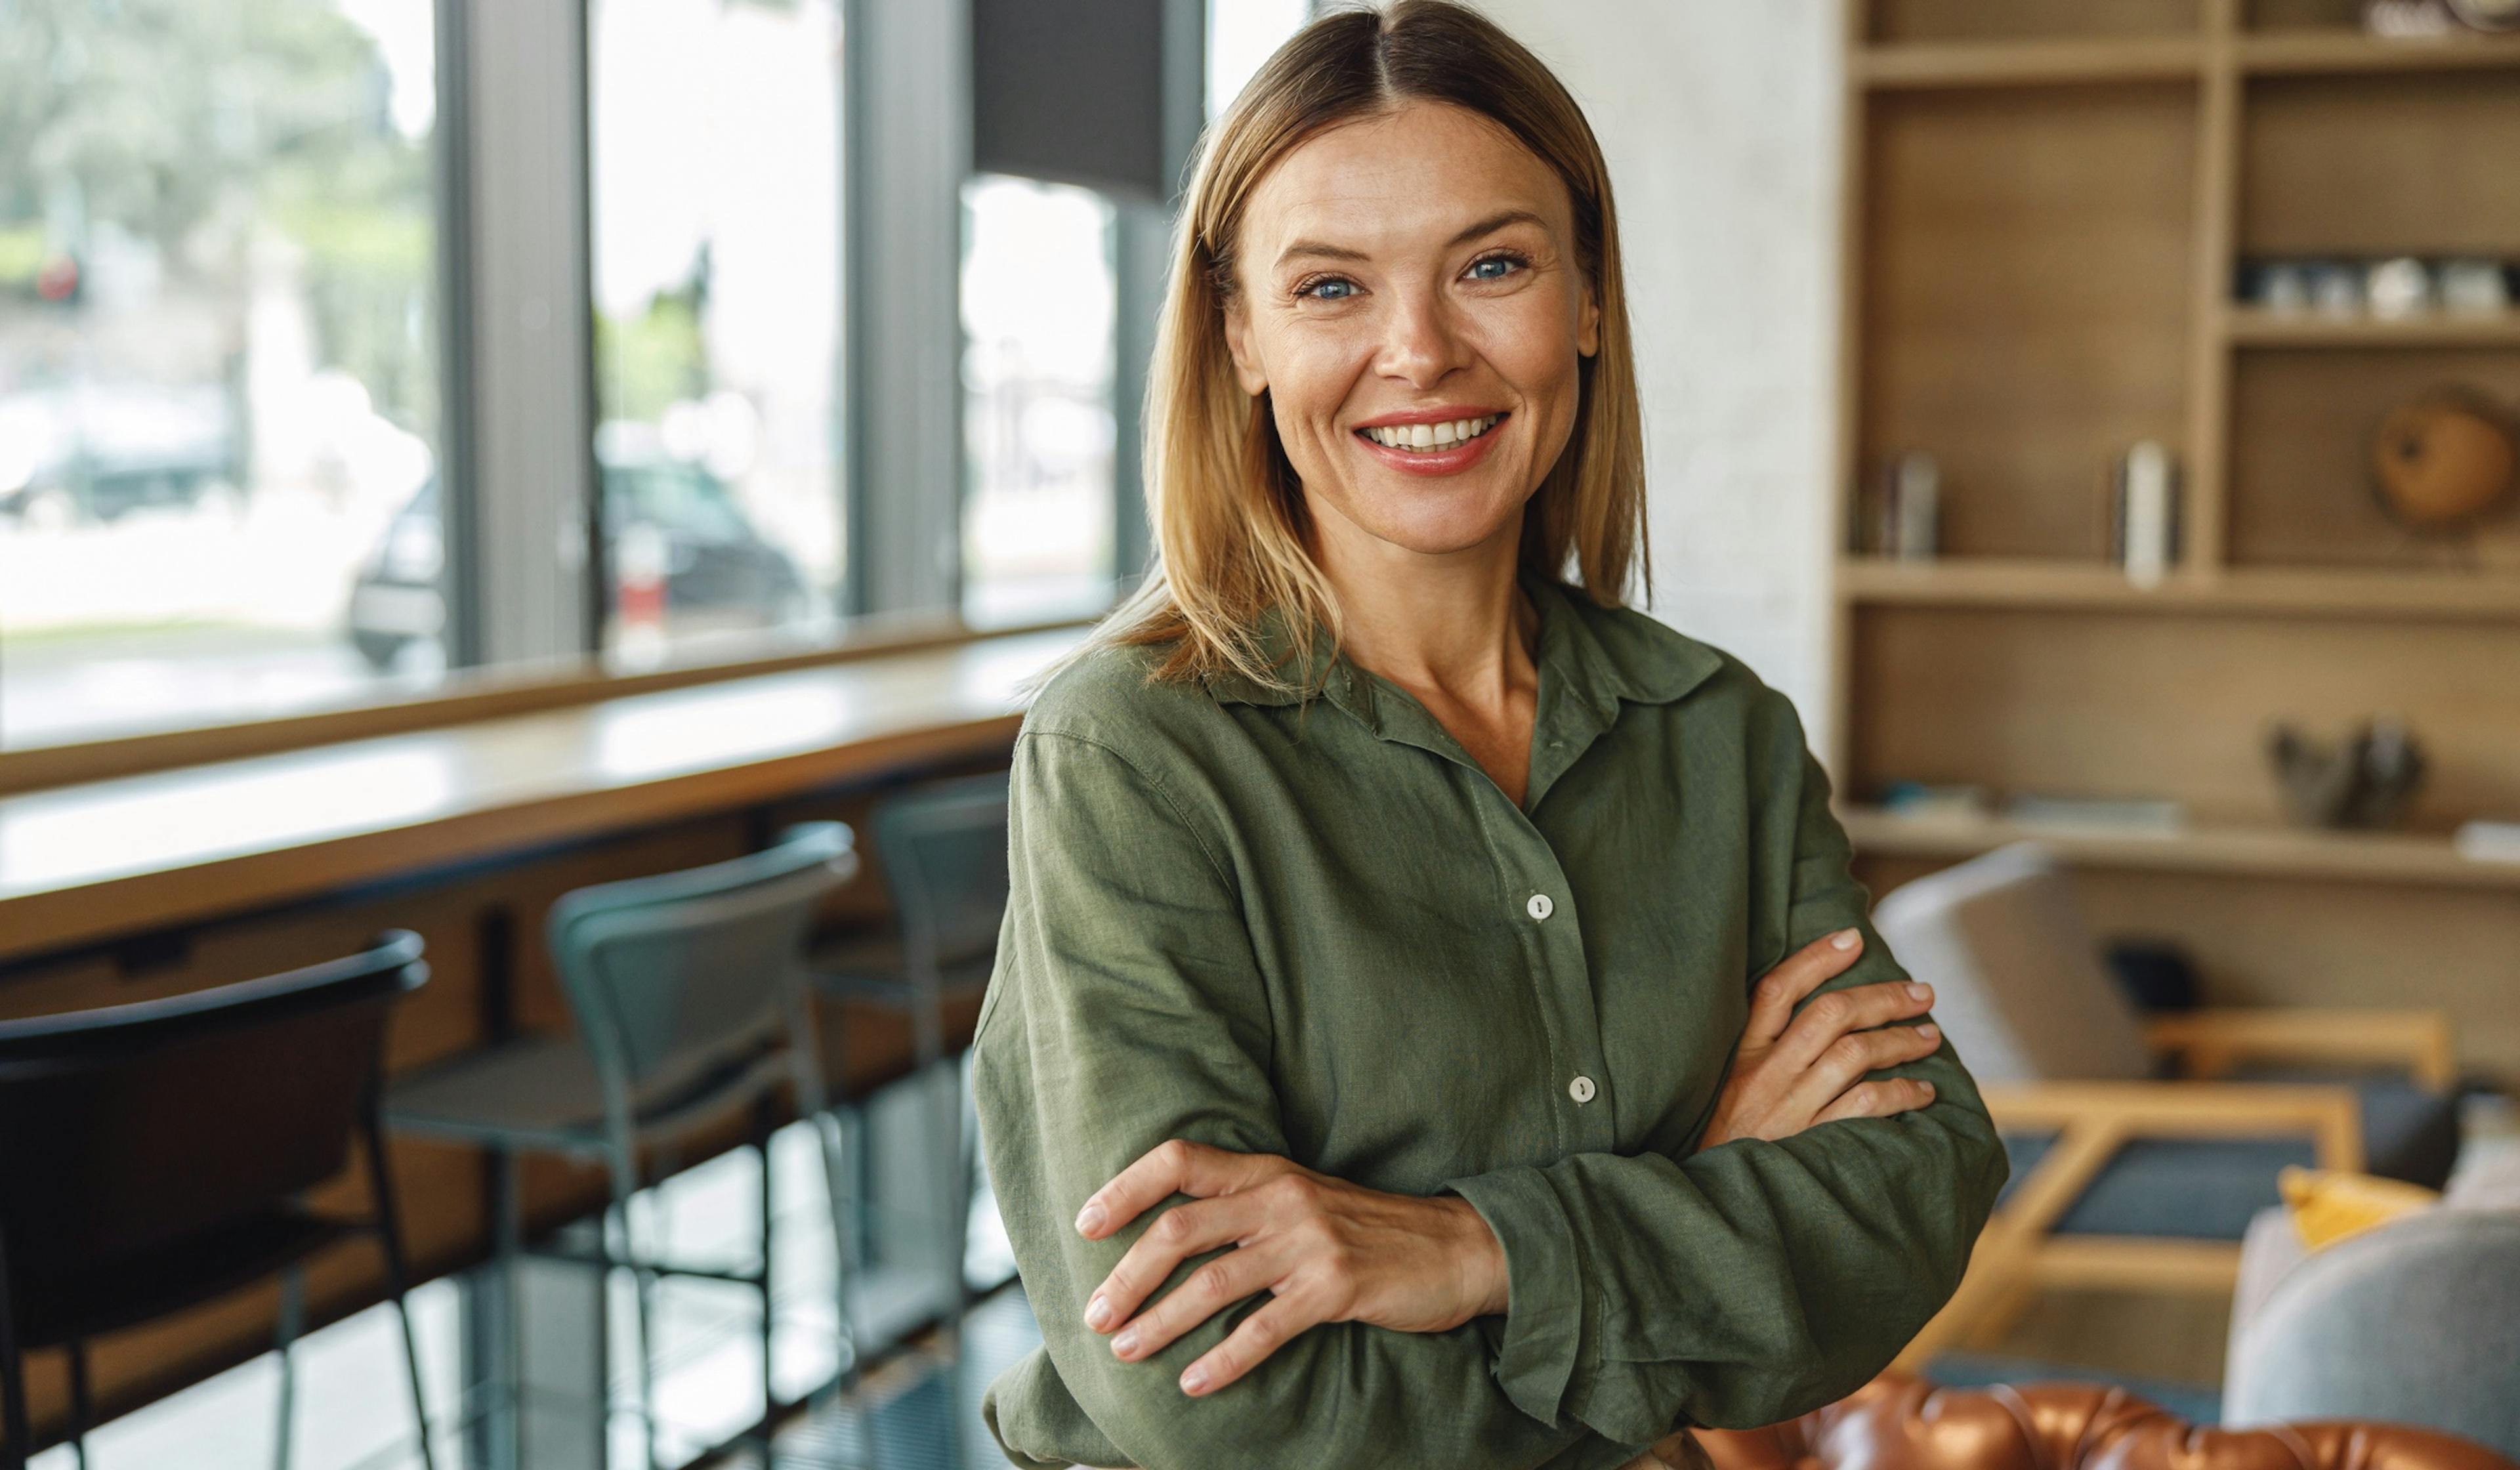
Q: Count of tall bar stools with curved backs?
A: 3